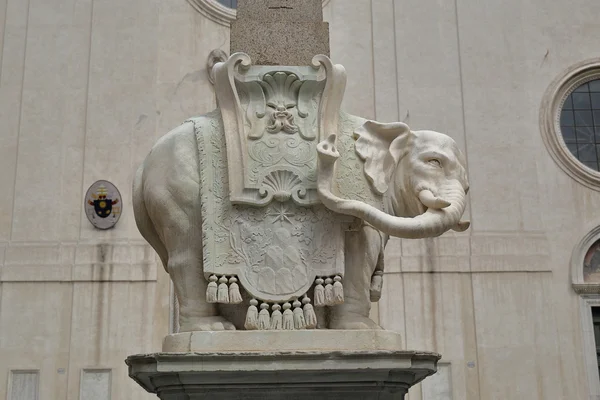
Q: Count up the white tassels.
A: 12